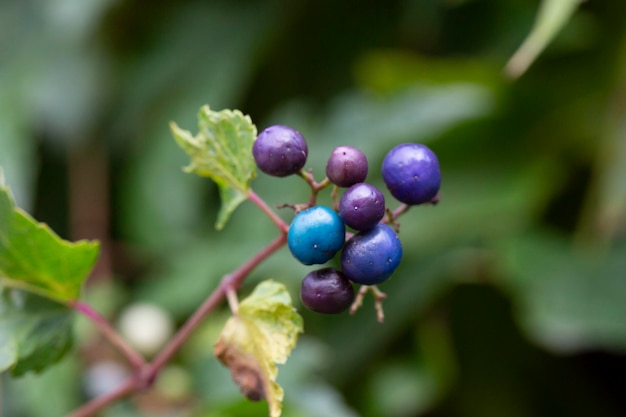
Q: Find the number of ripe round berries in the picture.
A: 7